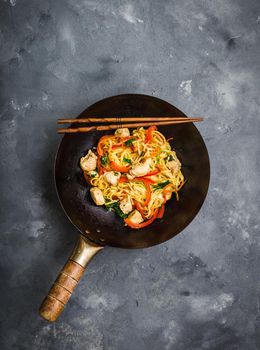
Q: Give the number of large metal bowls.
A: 1